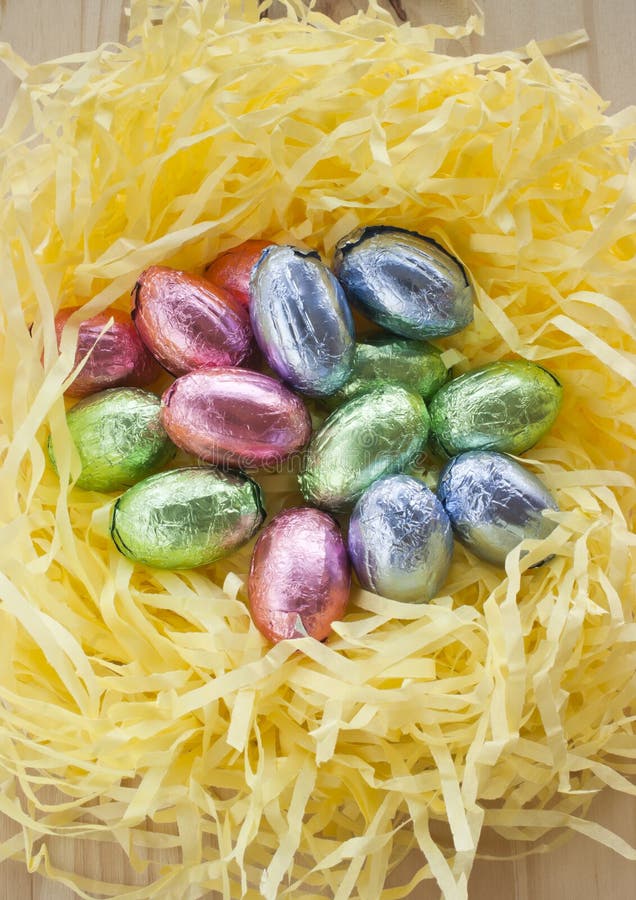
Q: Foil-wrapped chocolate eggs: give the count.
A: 14